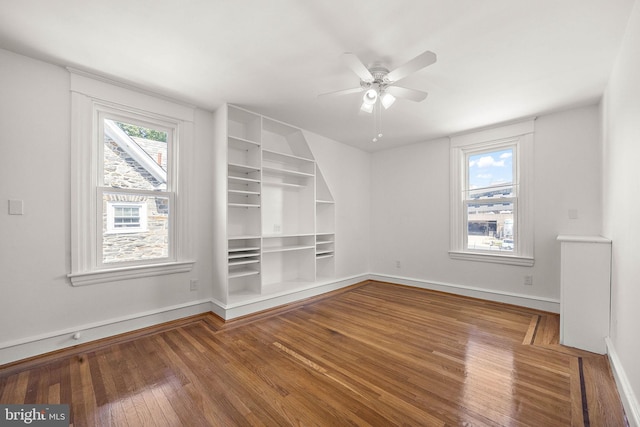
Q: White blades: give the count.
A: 4